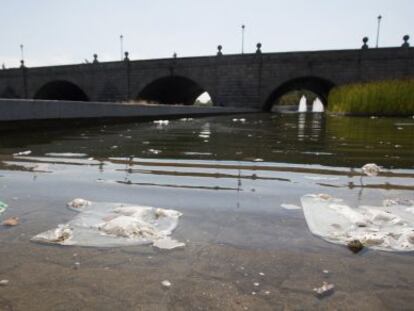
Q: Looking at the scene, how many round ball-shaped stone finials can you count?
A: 7